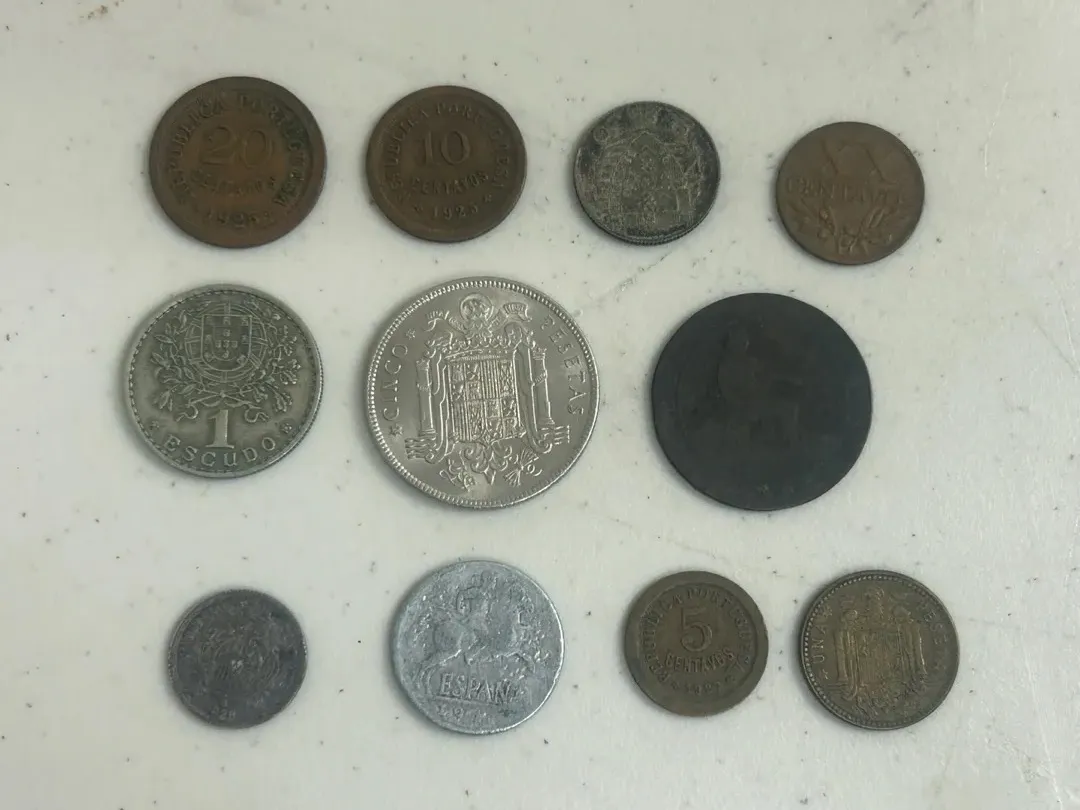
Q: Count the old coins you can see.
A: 11